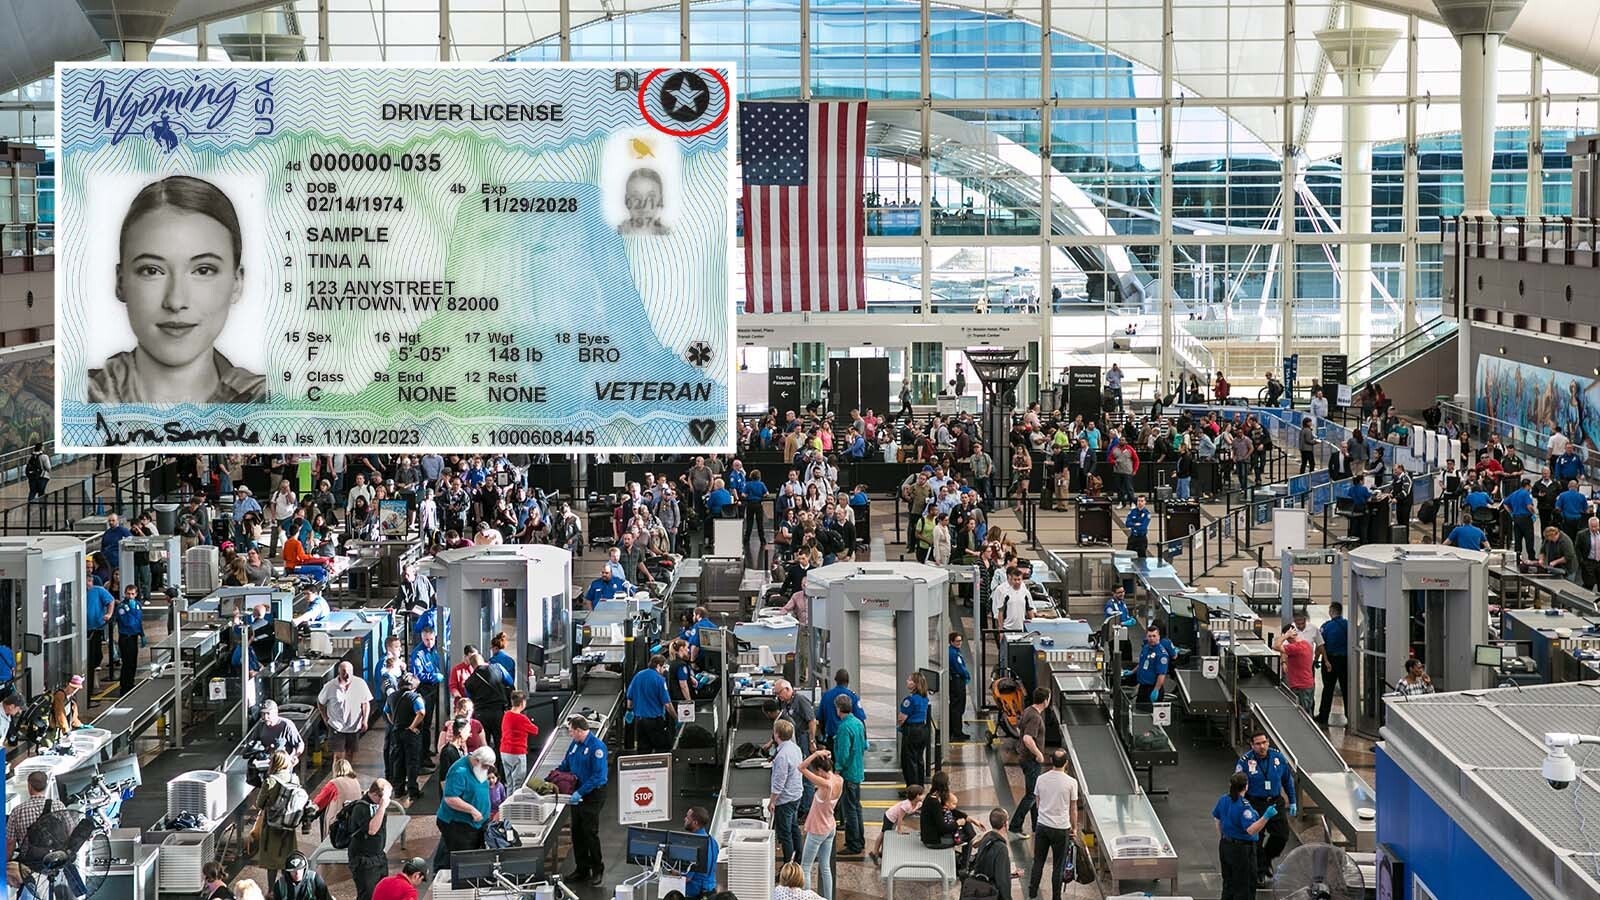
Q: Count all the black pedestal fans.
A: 2